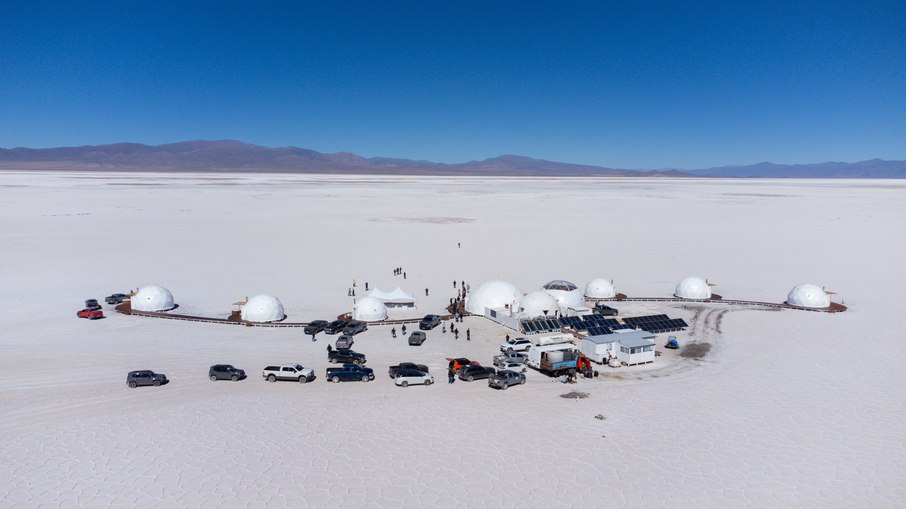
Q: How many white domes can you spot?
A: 9